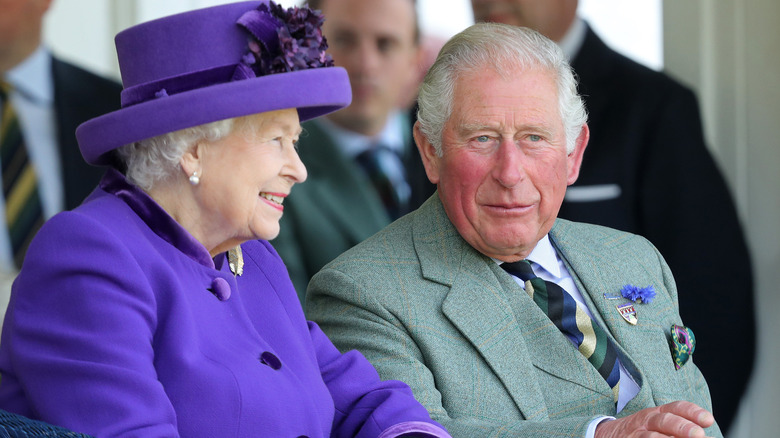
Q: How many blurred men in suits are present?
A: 3